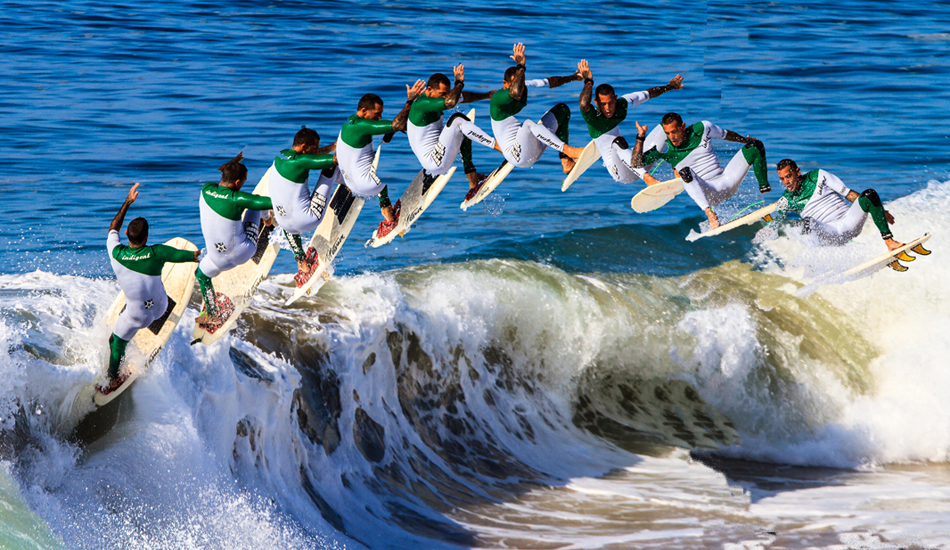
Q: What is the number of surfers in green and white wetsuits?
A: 9